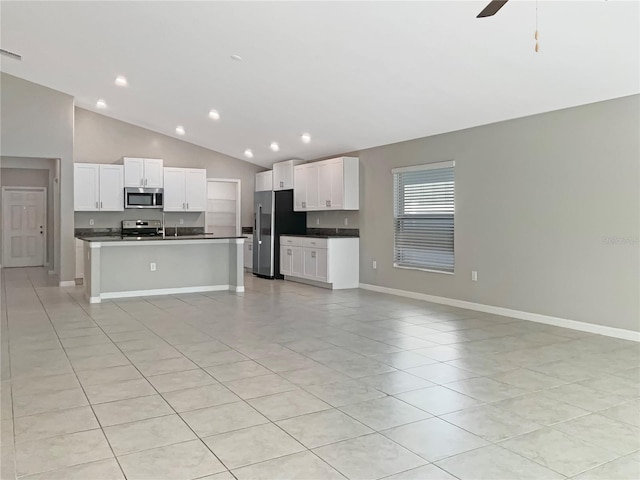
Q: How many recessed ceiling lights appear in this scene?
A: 7